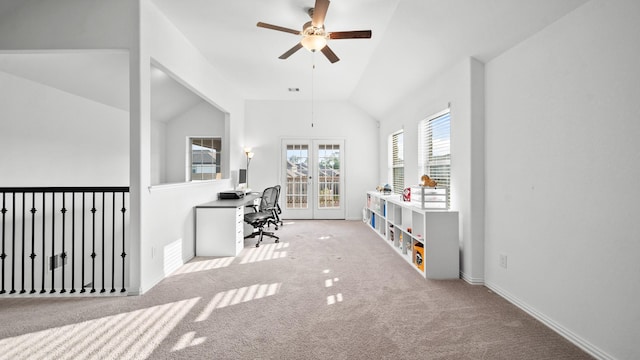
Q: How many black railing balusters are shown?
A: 13